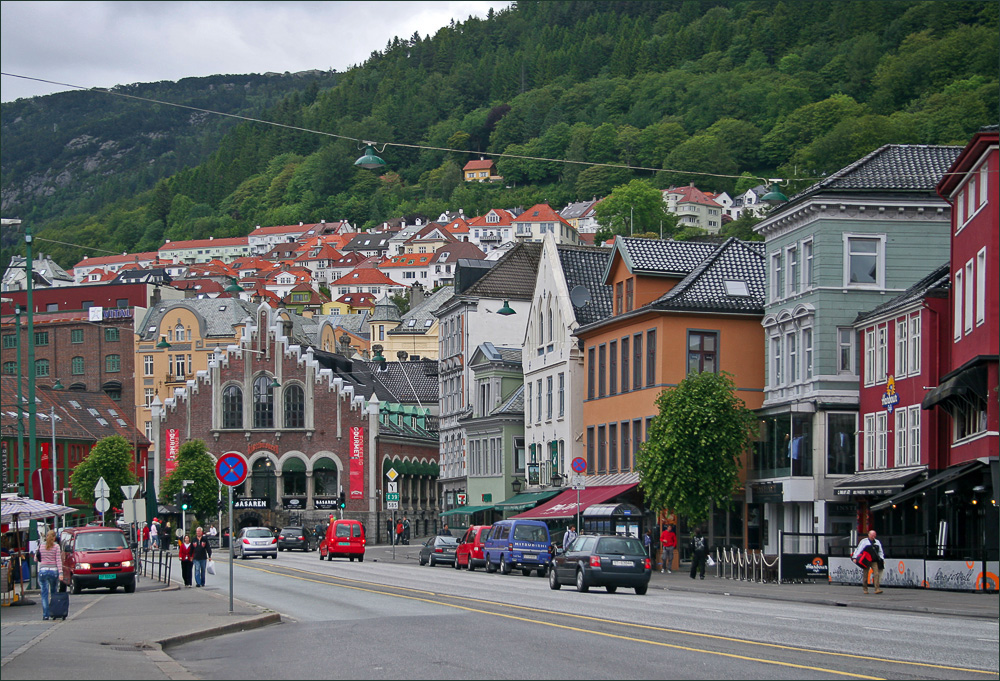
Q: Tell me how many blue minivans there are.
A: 1